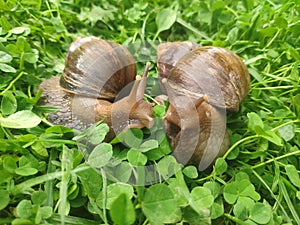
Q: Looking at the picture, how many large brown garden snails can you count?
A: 2